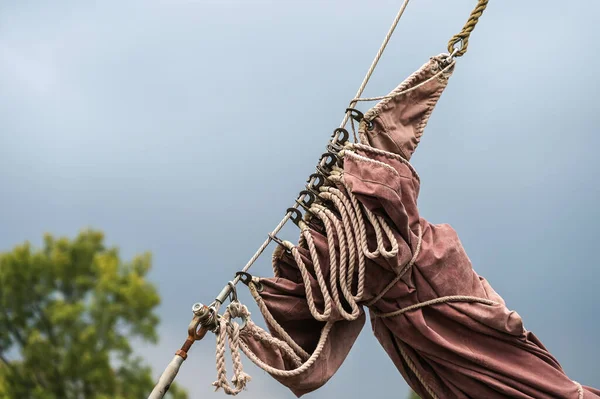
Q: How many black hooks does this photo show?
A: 7